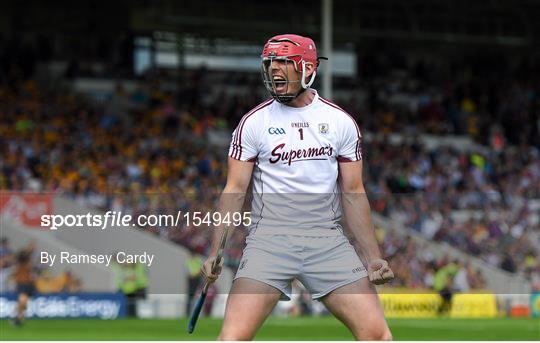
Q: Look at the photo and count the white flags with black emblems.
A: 0